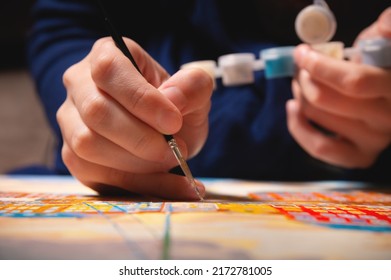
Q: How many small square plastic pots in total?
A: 5